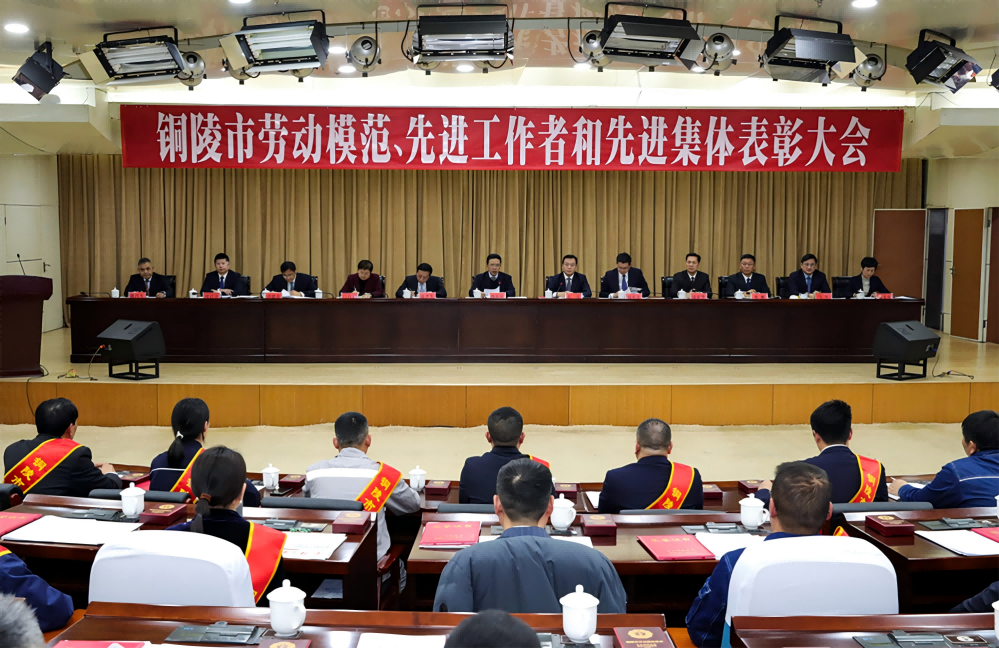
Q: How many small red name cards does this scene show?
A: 12